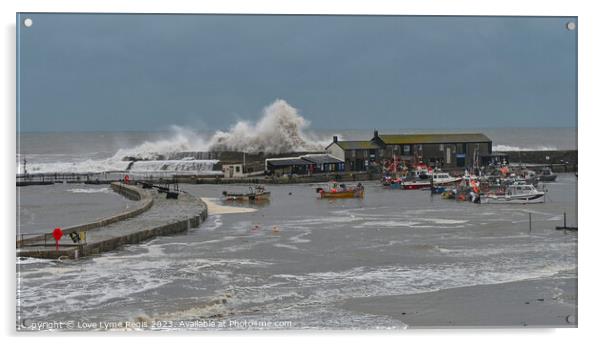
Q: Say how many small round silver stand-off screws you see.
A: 4